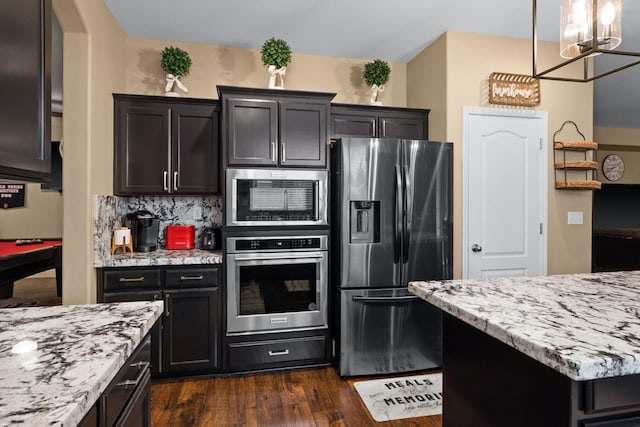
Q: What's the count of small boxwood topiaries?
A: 3